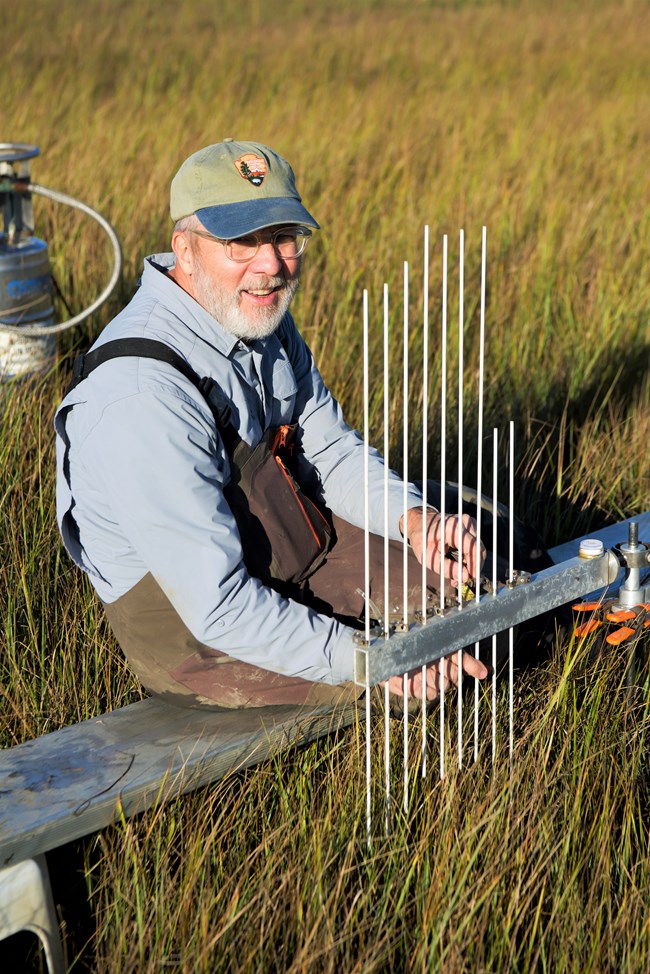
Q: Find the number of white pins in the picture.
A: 9